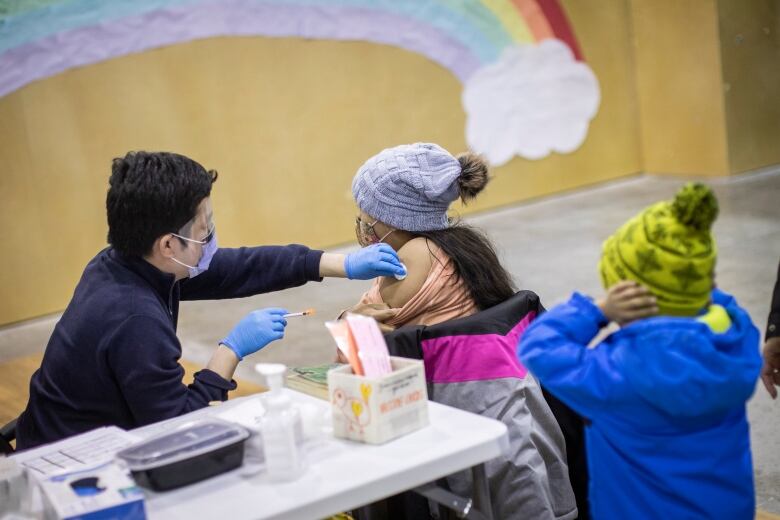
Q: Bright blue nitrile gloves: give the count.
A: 2